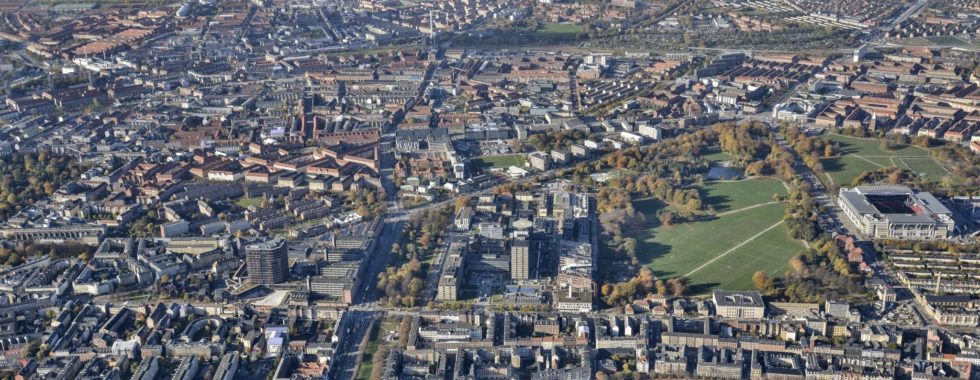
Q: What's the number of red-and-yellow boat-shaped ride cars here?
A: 0